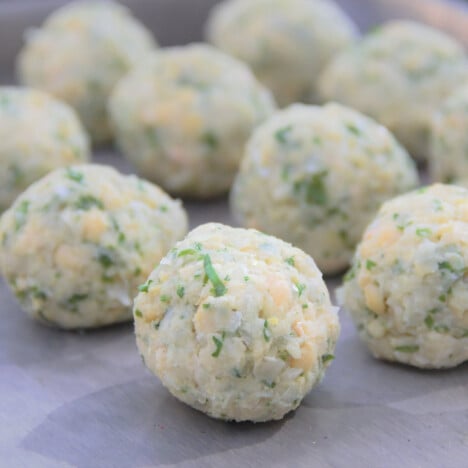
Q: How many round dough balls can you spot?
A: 10